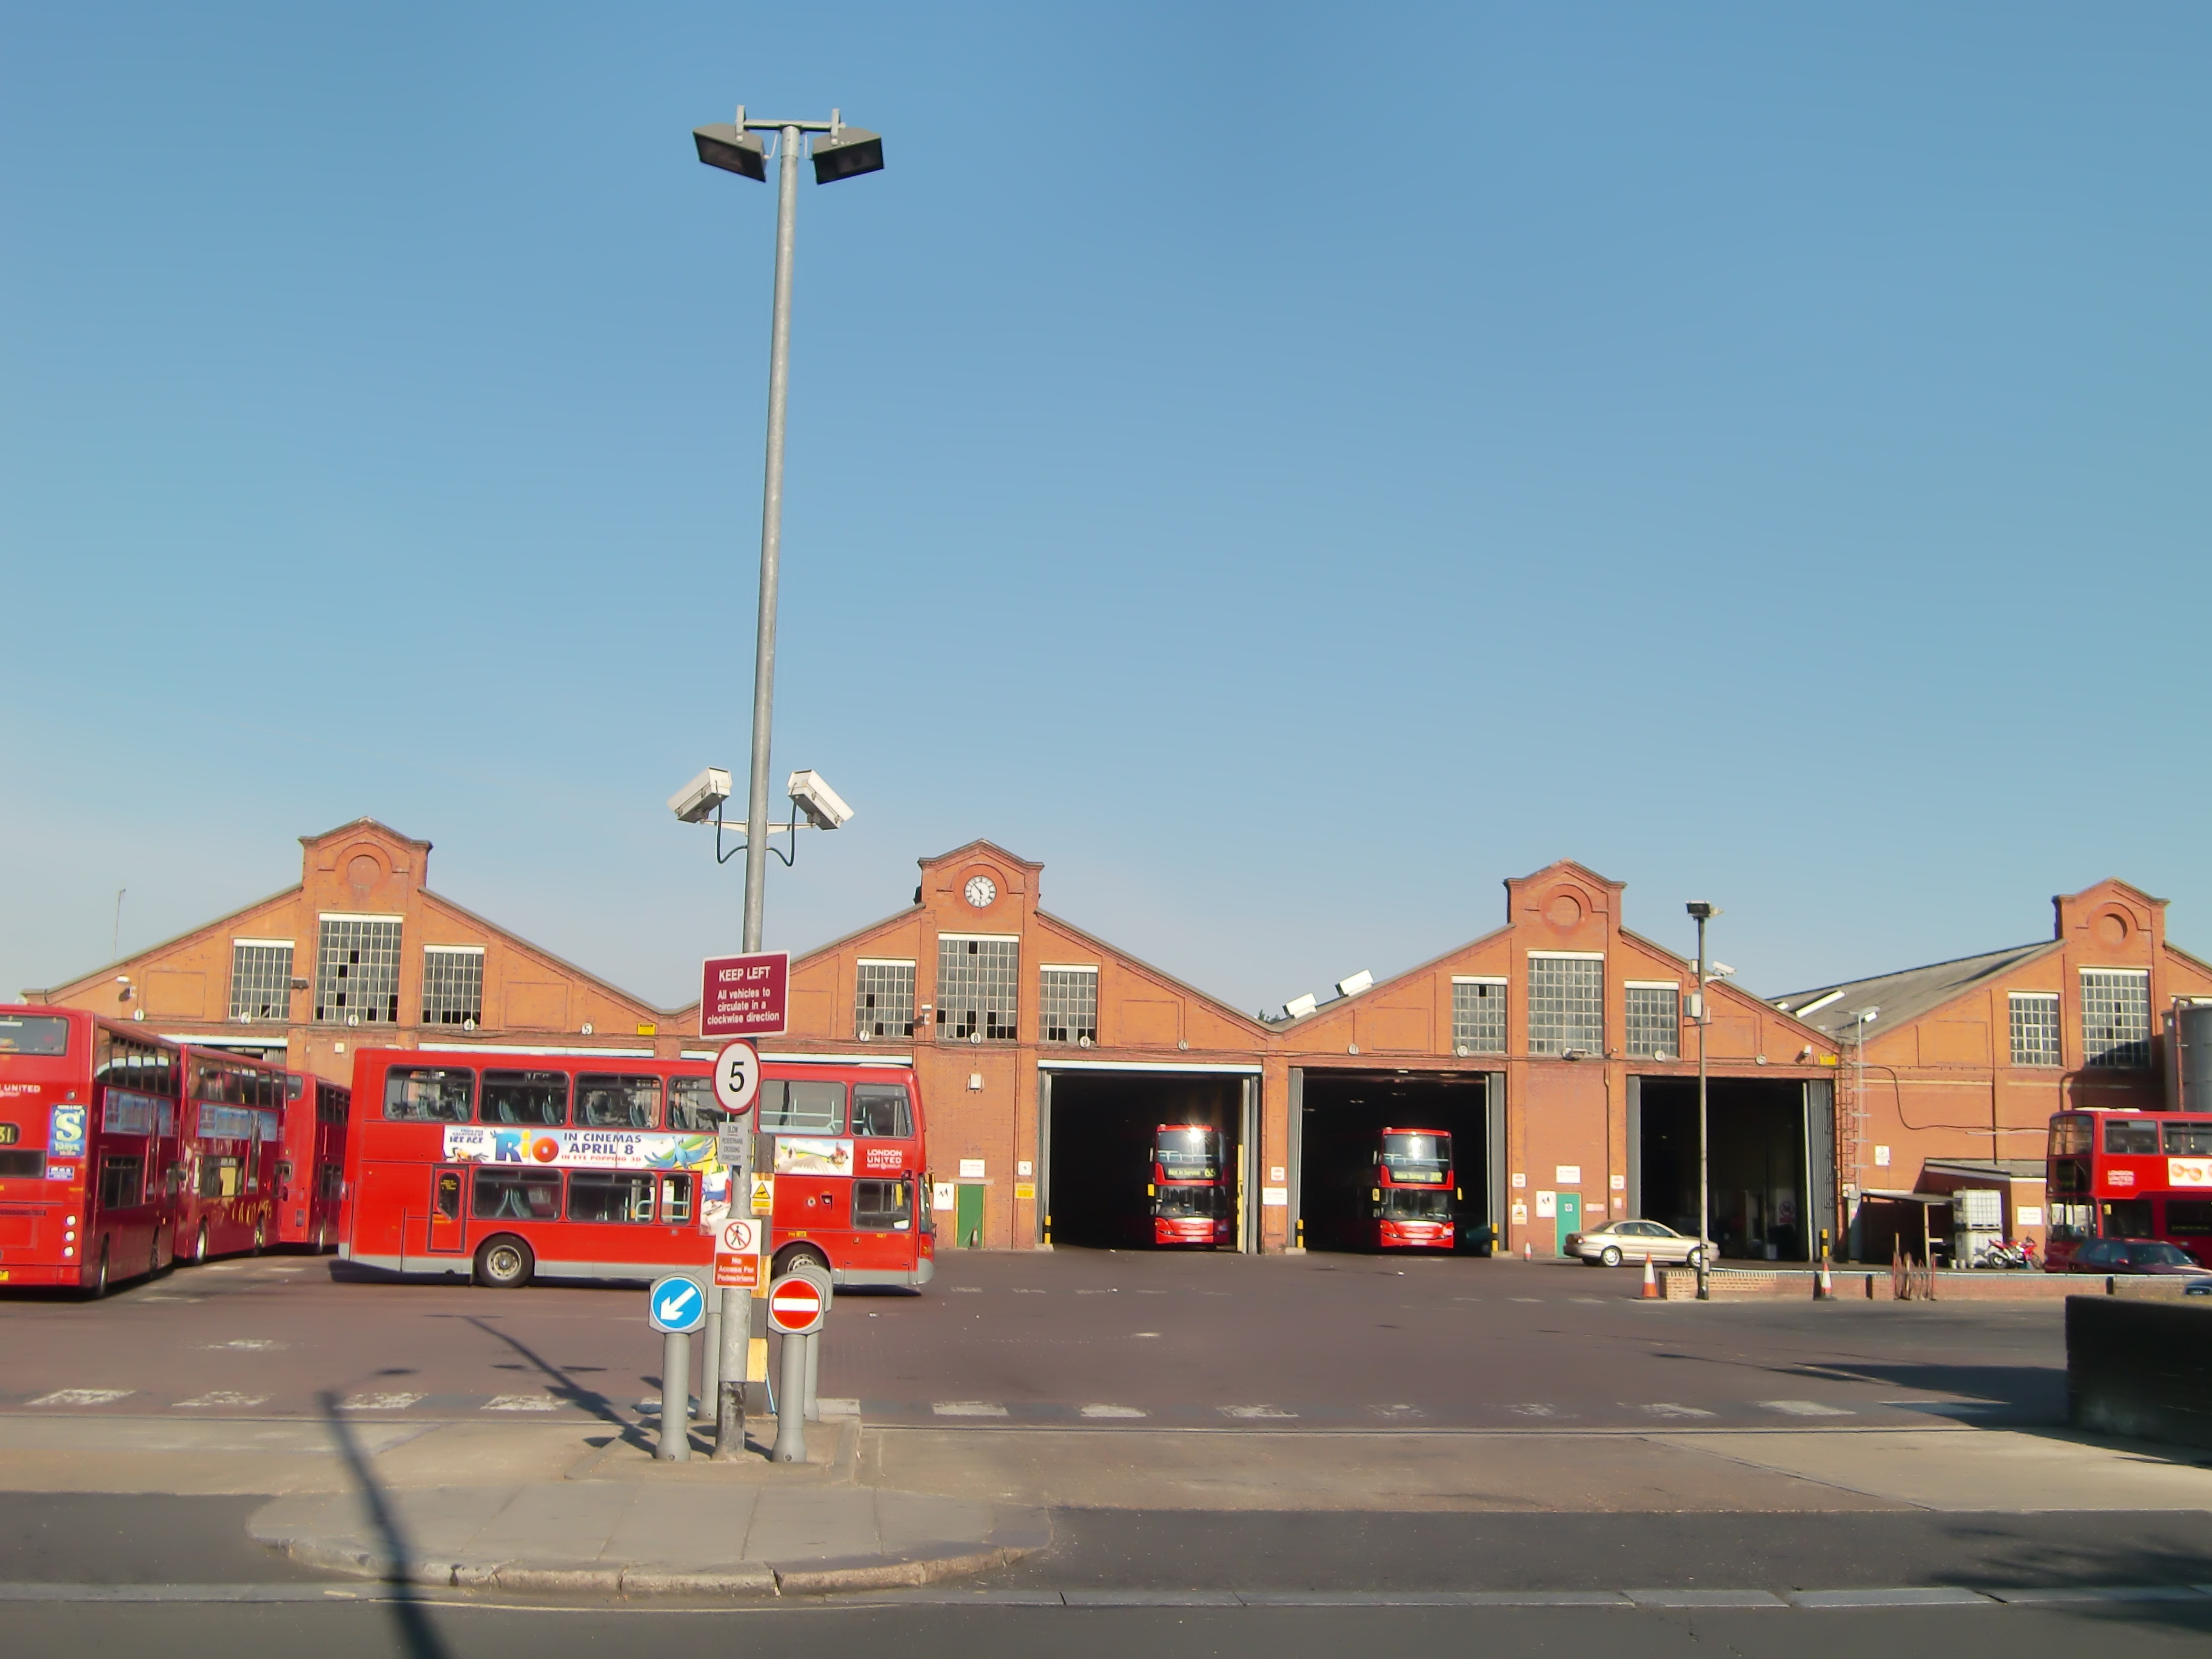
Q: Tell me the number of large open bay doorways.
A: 3